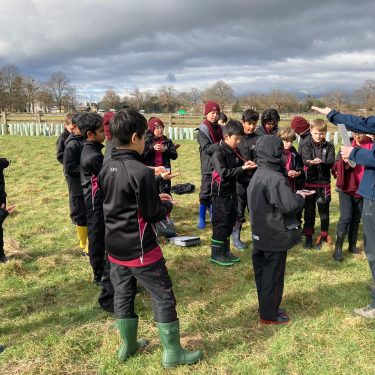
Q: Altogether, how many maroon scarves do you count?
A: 1